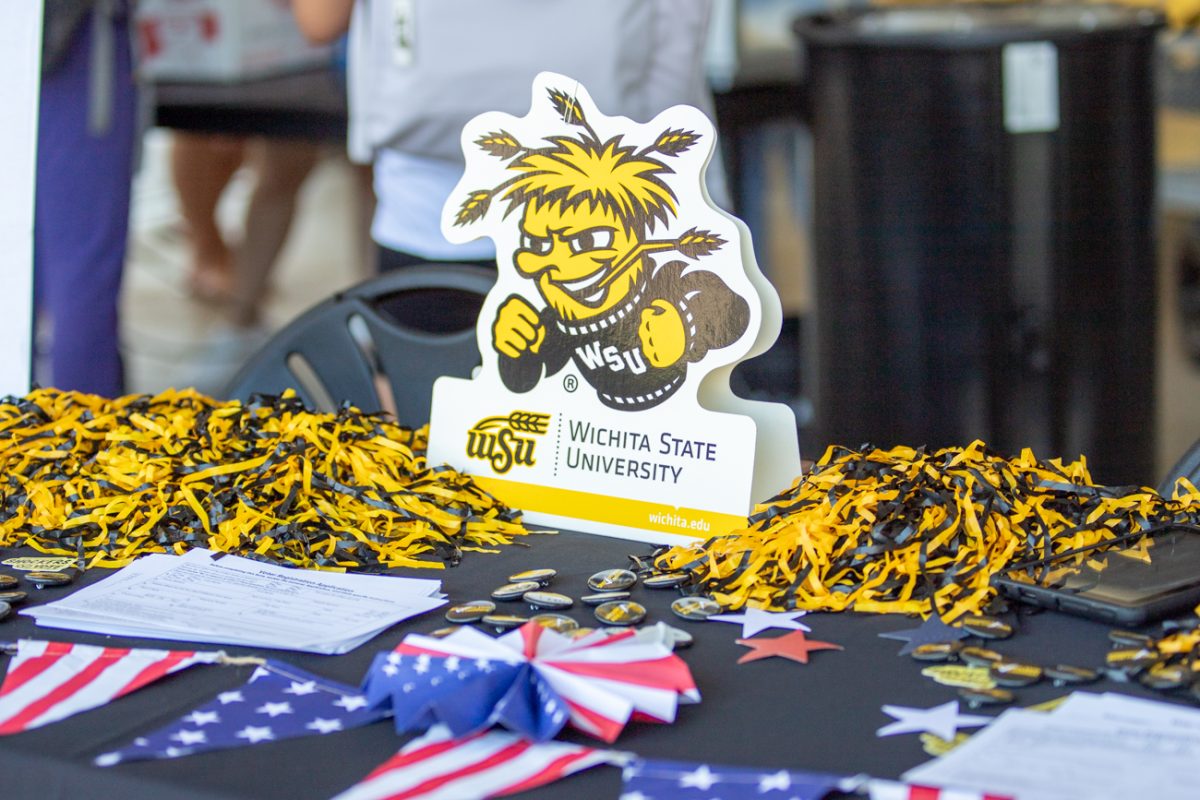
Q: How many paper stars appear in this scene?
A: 4